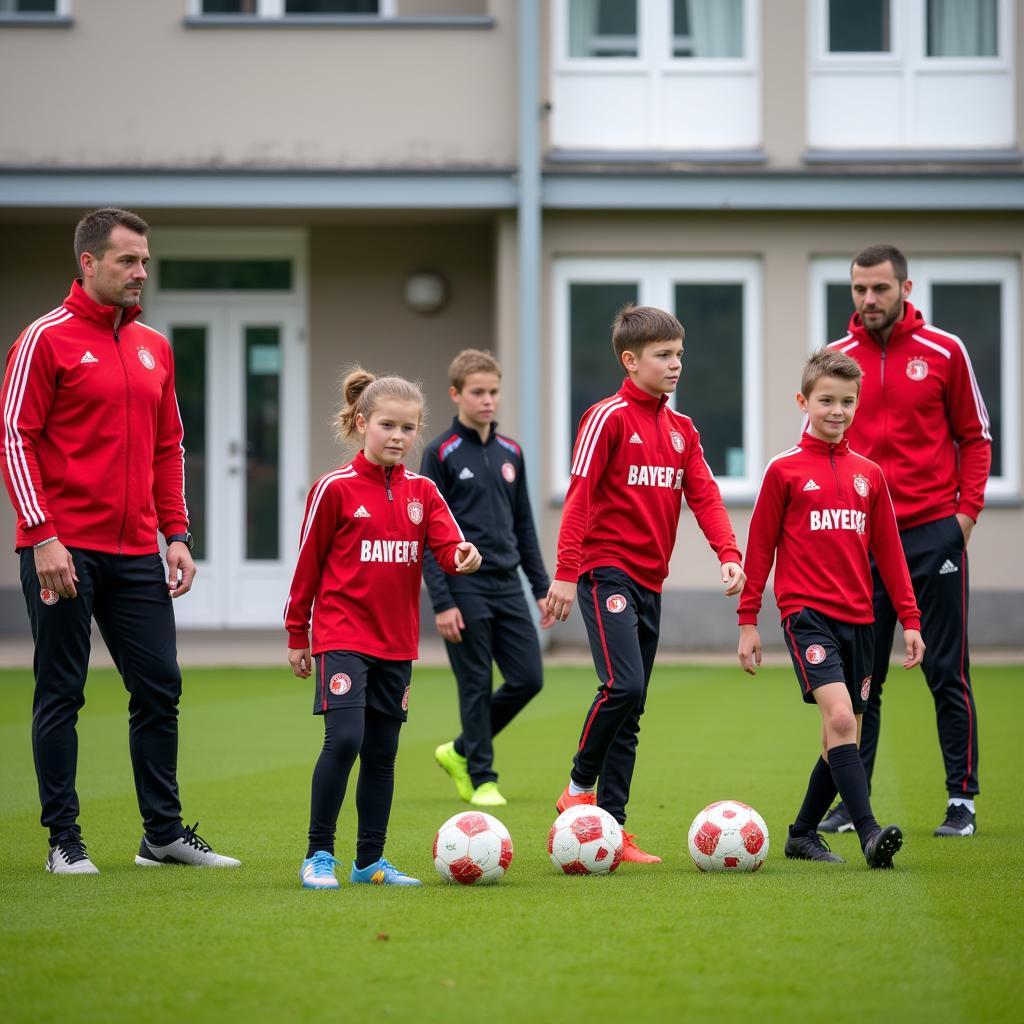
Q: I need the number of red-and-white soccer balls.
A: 3